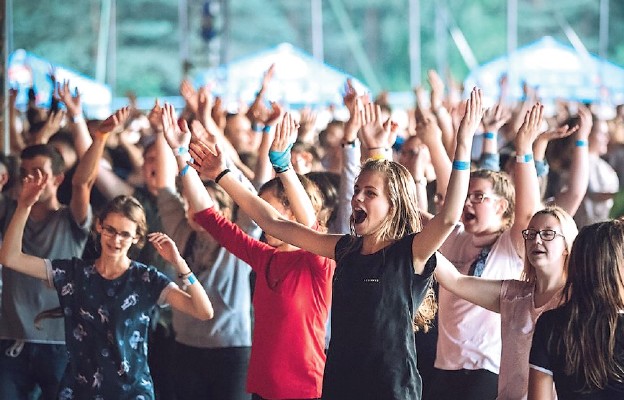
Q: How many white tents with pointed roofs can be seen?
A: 3